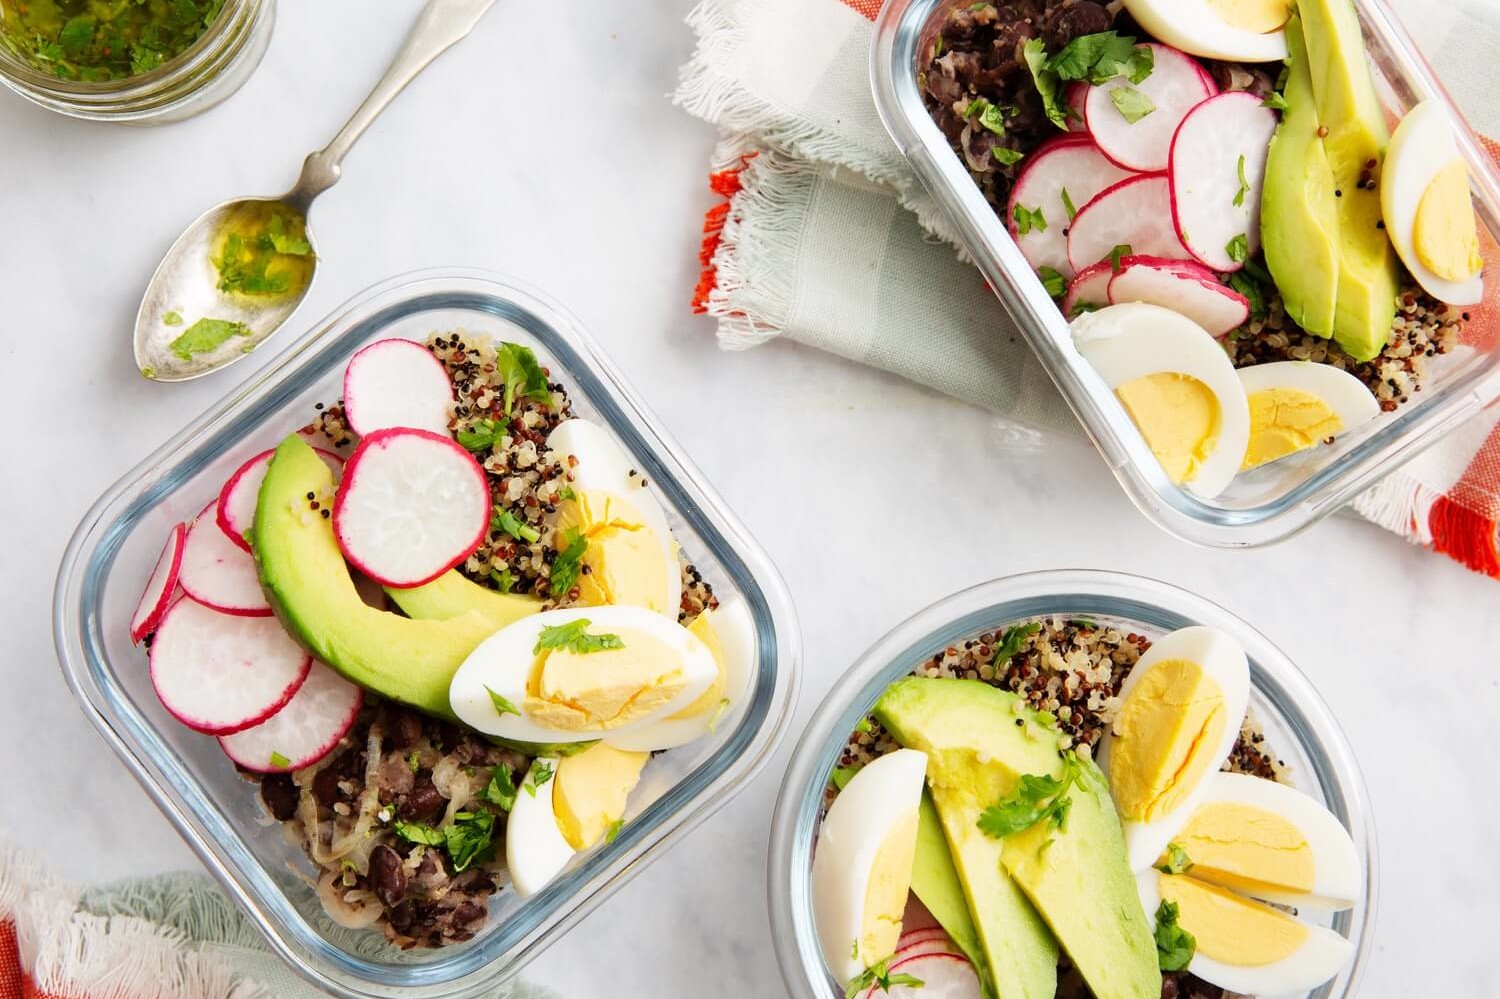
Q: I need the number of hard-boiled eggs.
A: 12